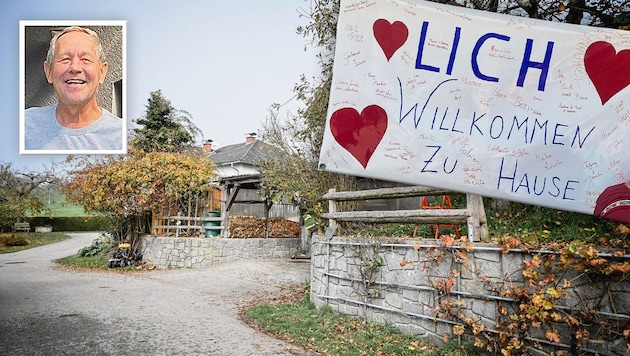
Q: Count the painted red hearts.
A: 3